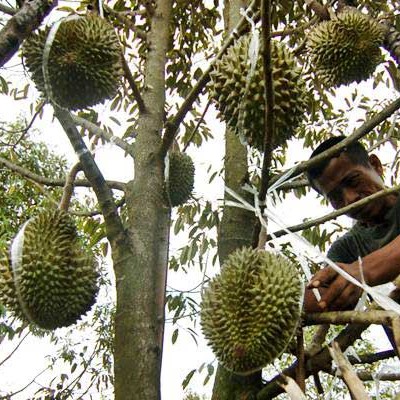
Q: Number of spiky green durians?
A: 6